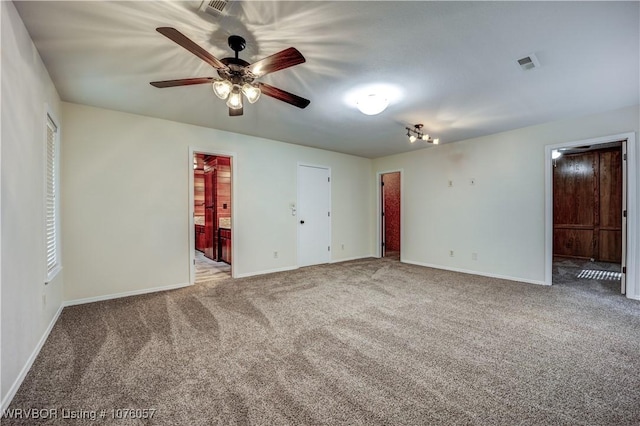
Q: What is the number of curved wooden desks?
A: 0